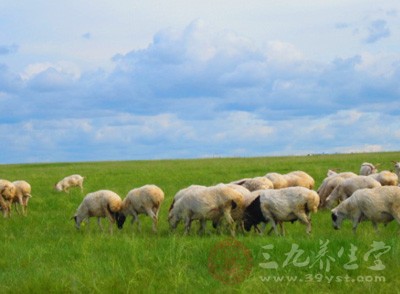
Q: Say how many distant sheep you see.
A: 1